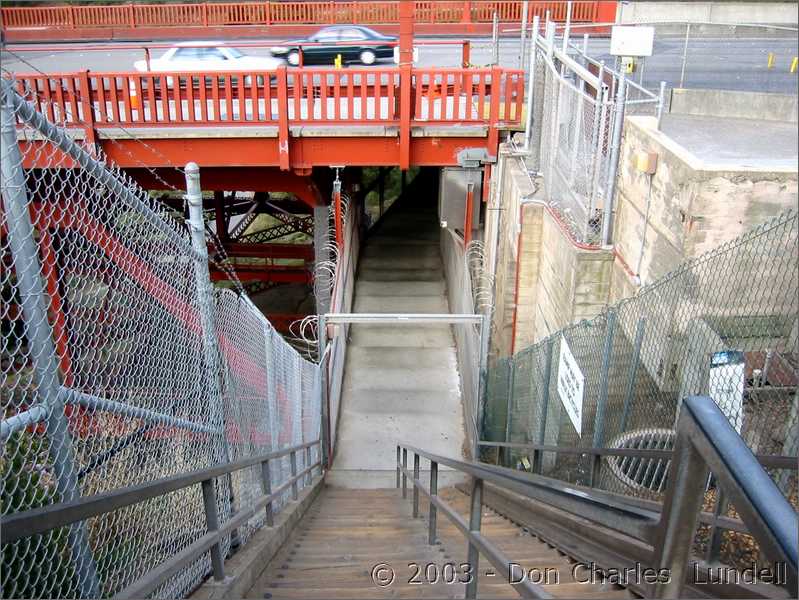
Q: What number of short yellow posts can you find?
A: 3